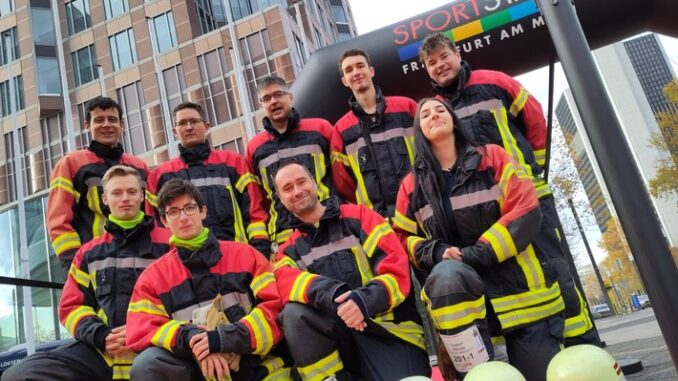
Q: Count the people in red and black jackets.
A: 9